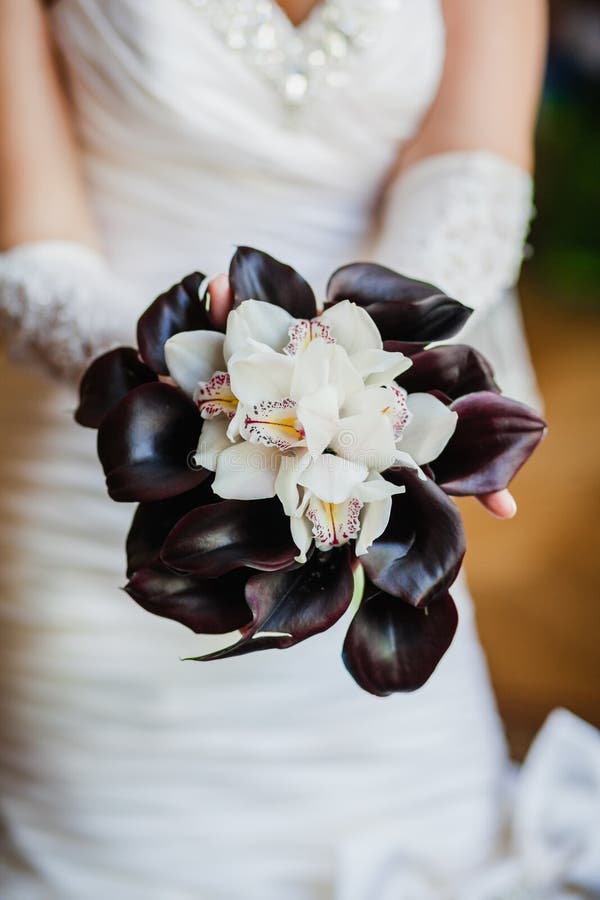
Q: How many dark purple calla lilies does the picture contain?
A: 13